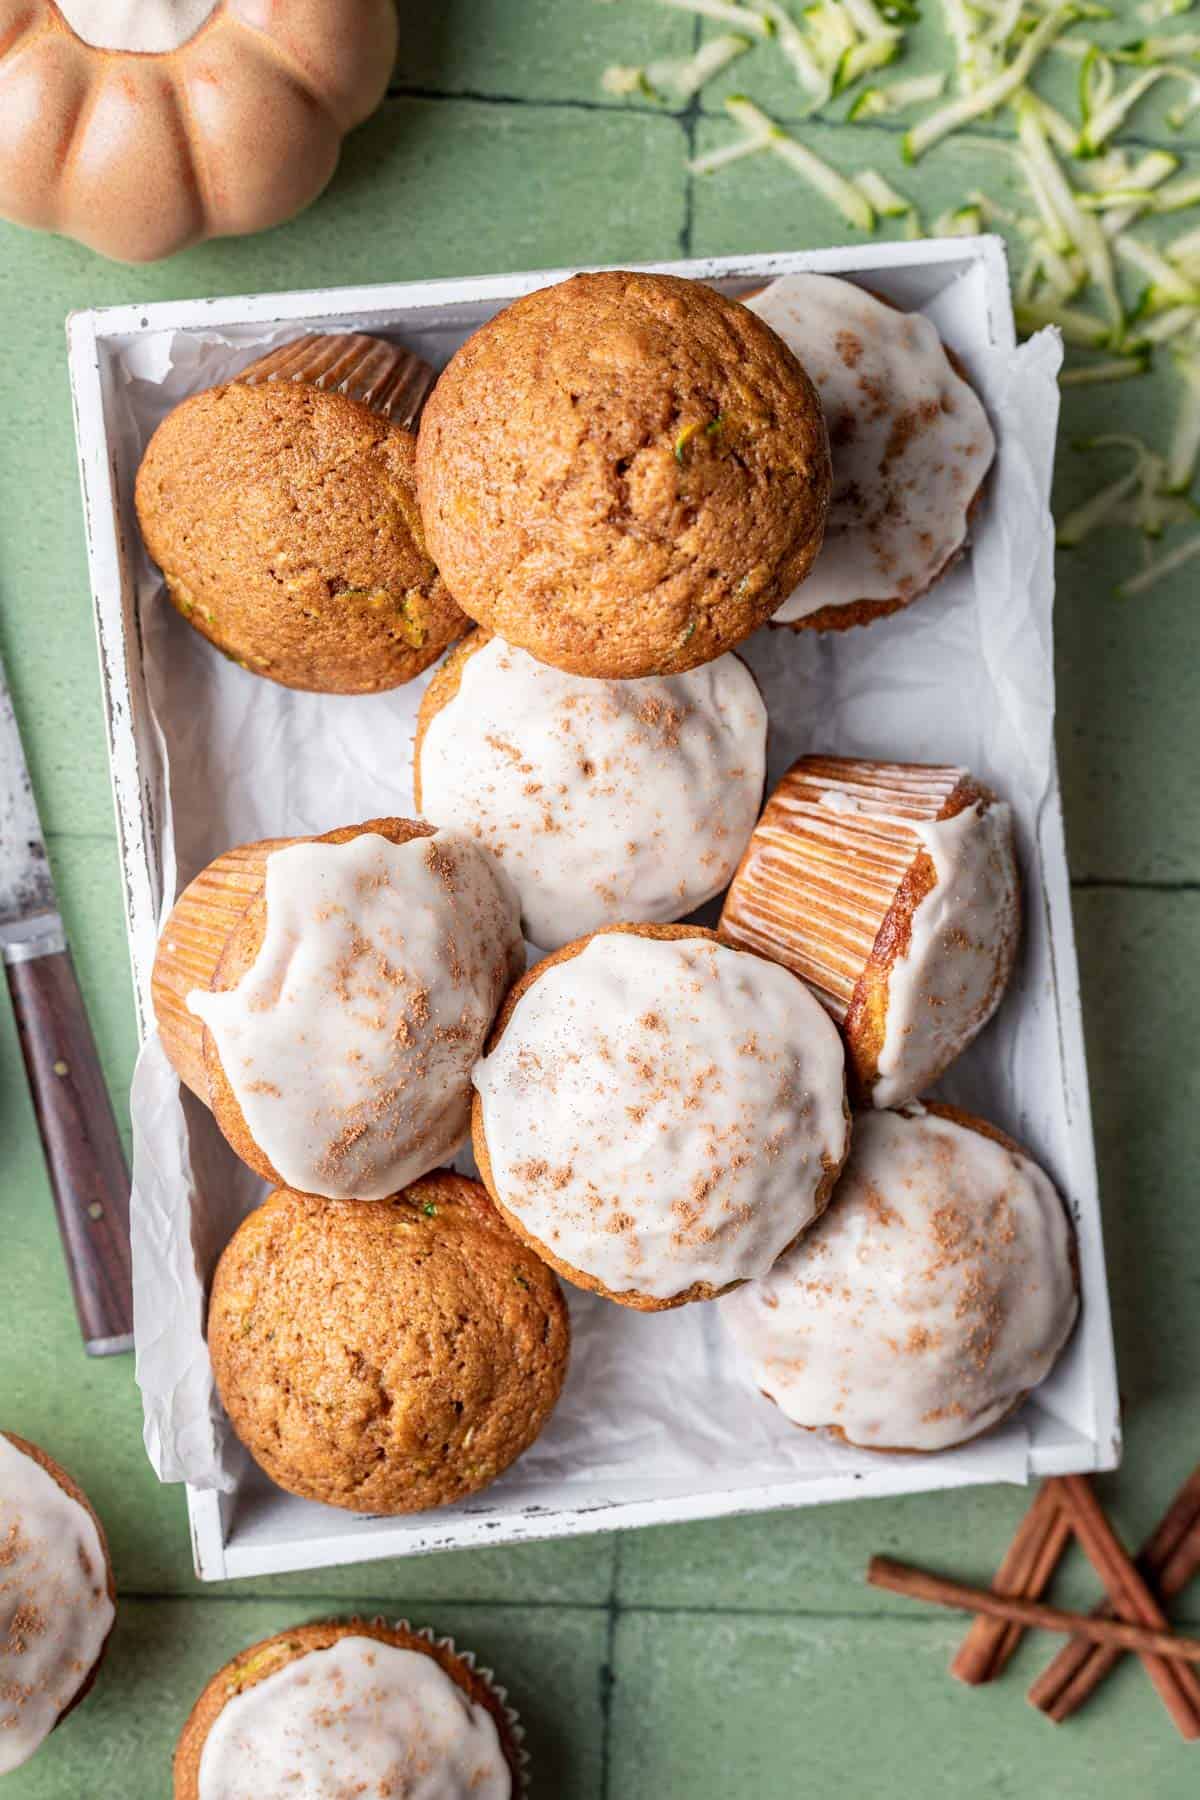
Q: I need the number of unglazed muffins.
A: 3